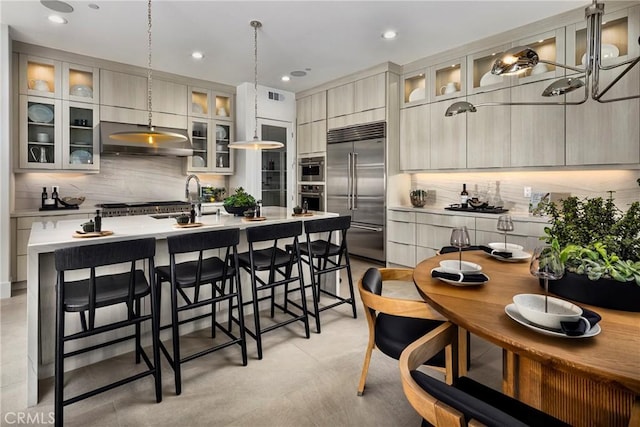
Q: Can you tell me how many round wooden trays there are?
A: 4